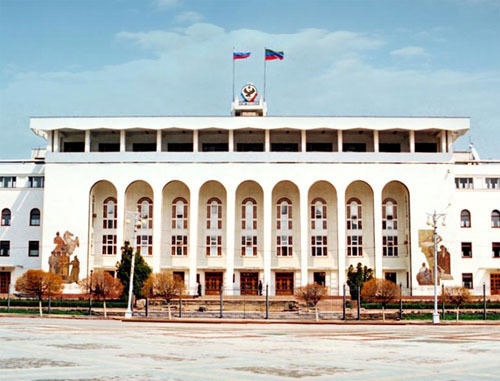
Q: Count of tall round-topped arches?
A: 9